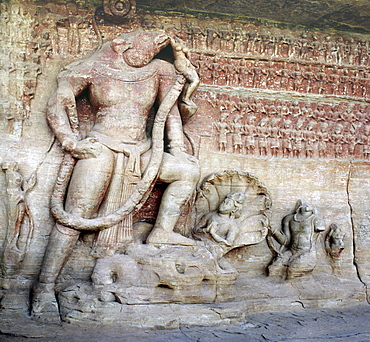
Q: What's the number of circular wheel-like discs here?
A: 1